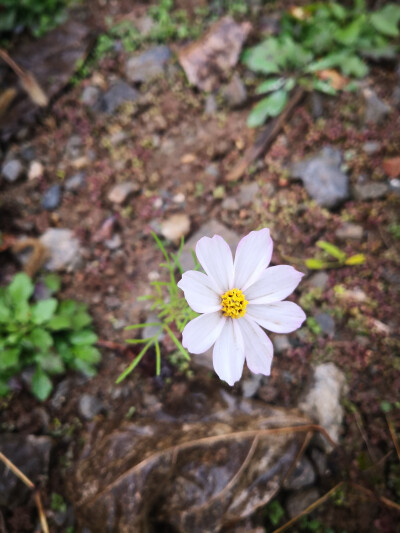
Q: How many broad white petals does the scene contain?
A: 8